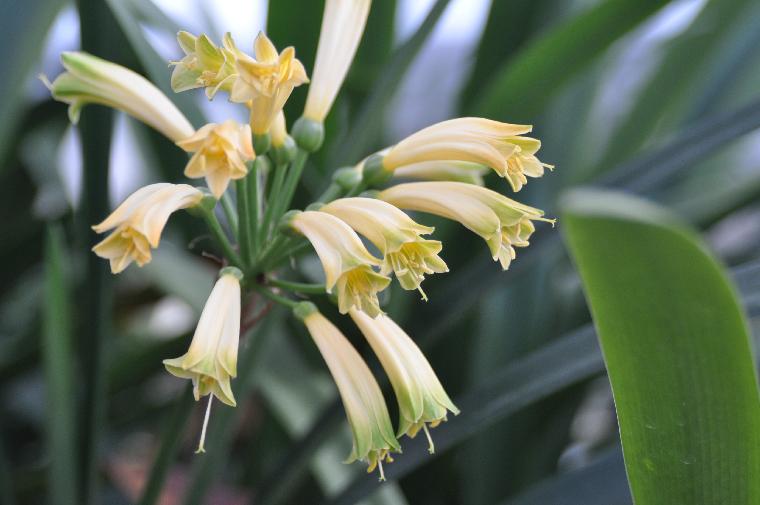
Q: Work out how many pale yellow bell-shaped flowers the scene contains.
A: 14